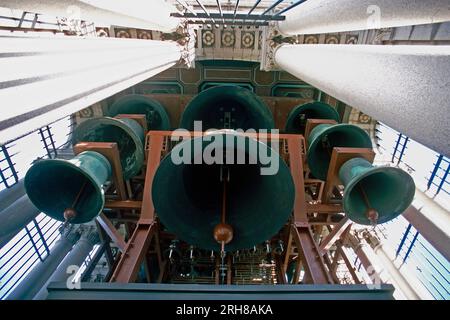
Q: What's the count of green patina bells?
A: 8